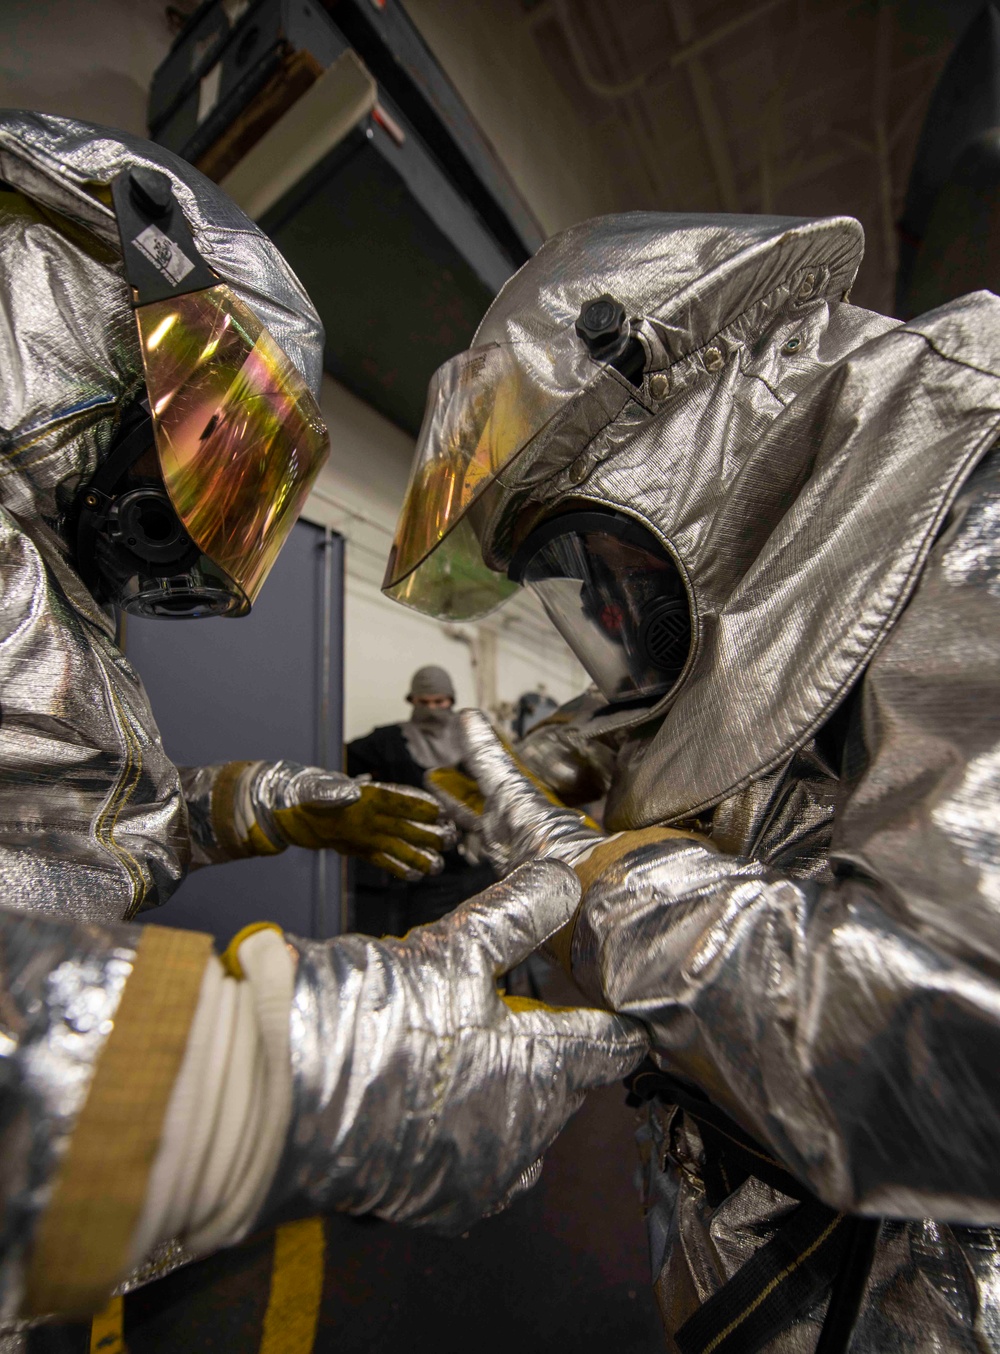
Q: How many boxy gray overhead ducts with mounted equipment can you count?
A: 1